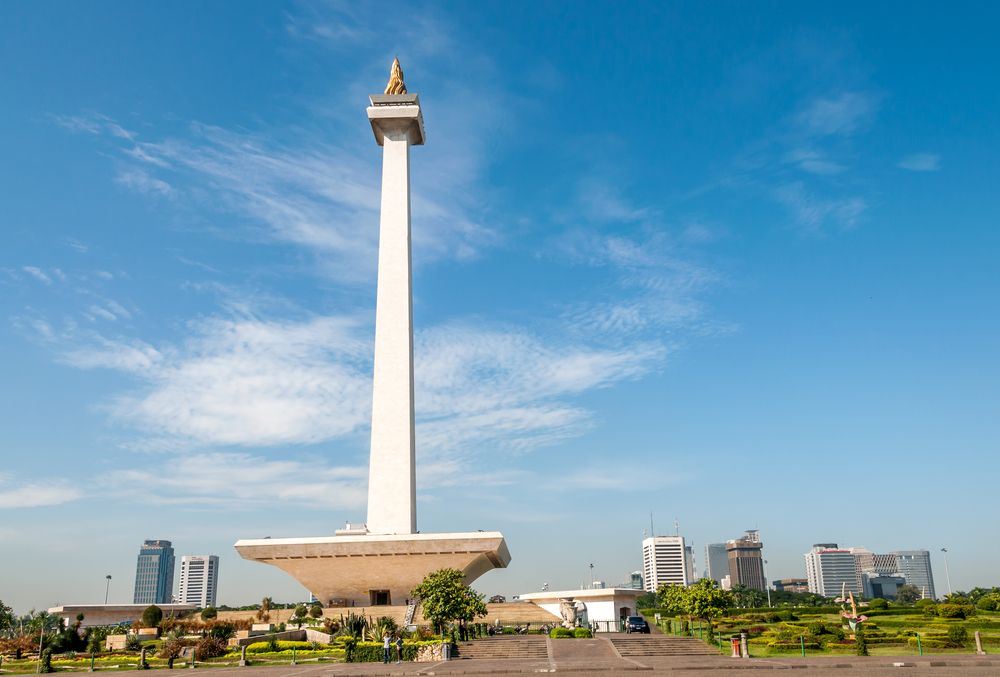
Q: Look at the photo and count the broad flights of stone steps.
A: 2